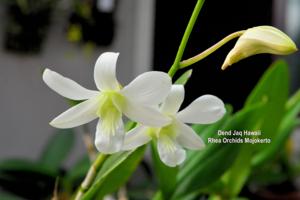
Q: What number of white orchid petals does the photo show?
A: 11